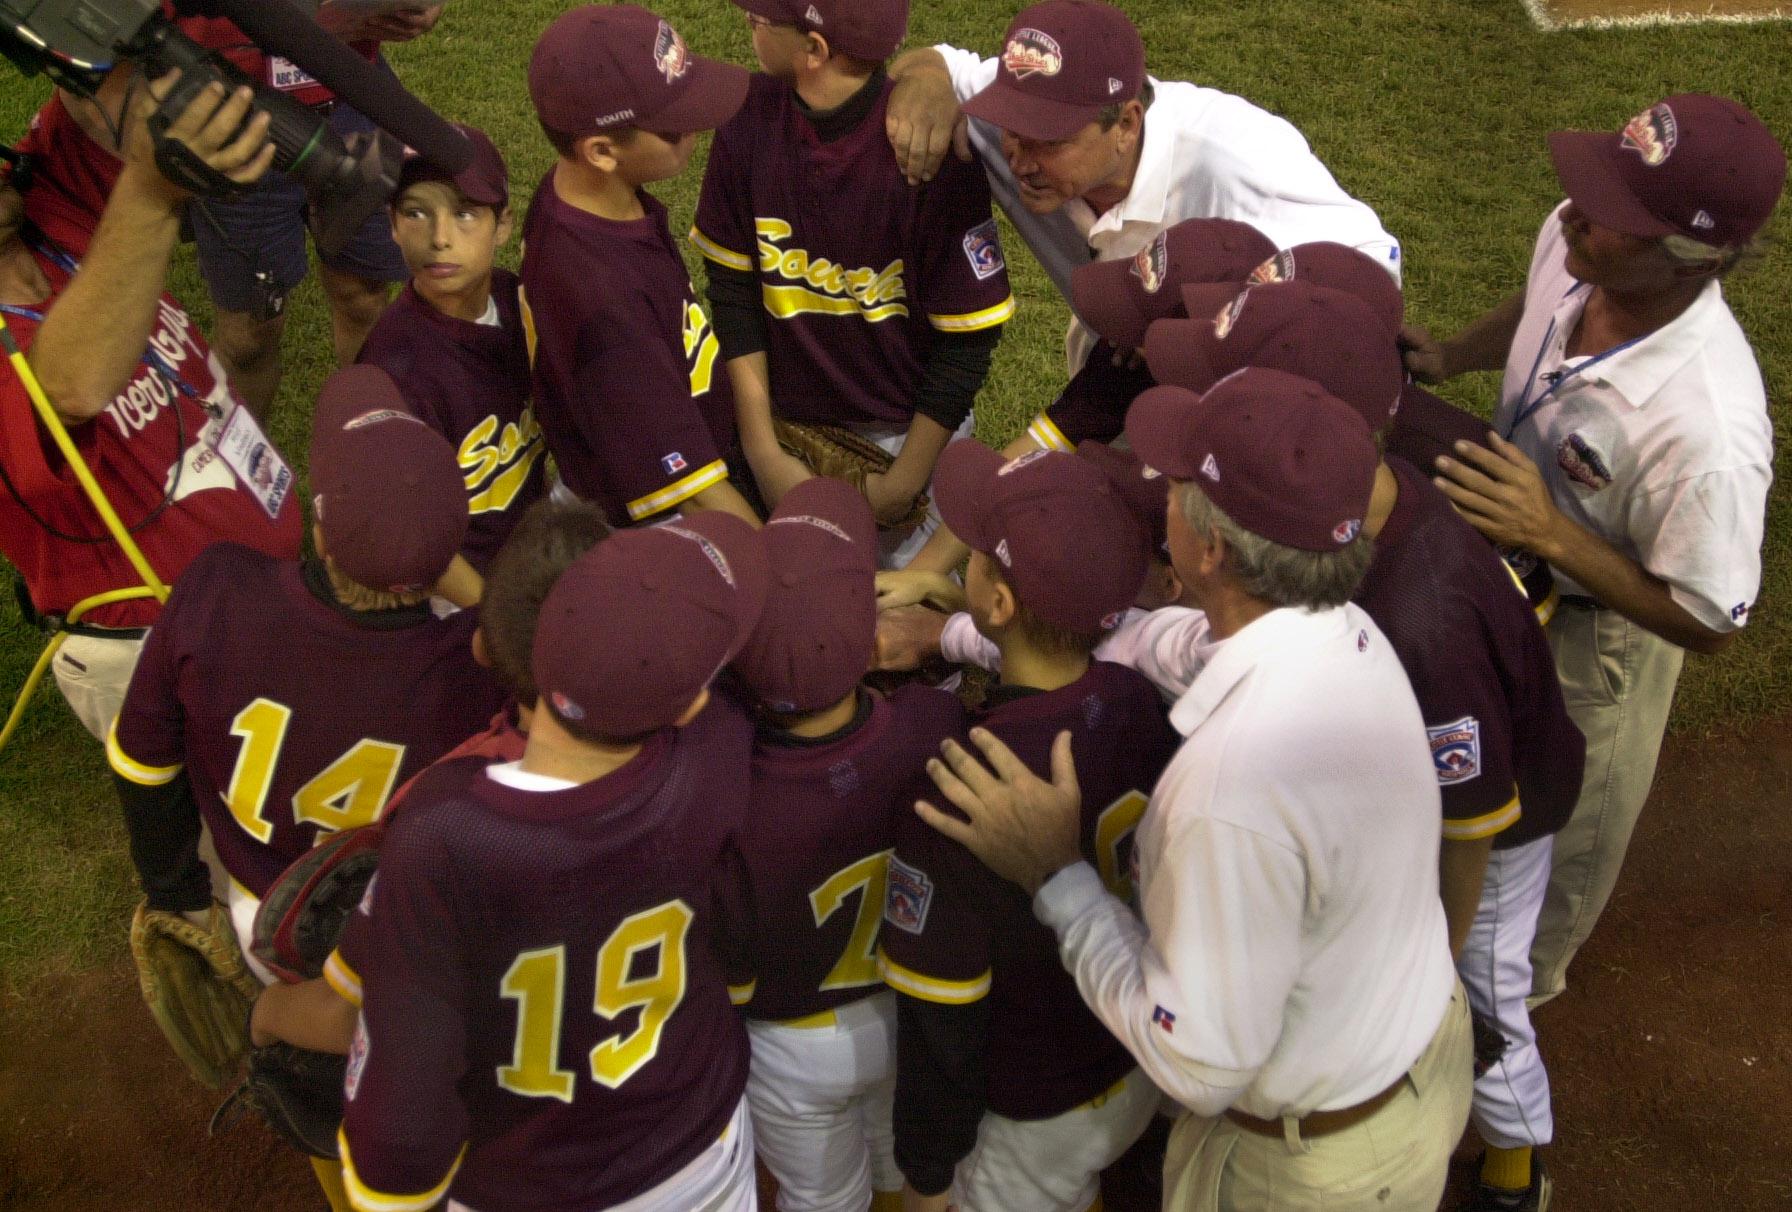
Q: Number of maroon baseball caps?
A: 14